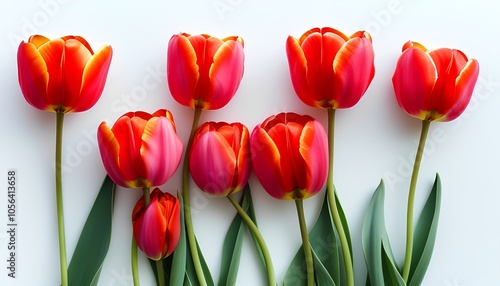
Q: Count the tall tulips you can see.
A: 4